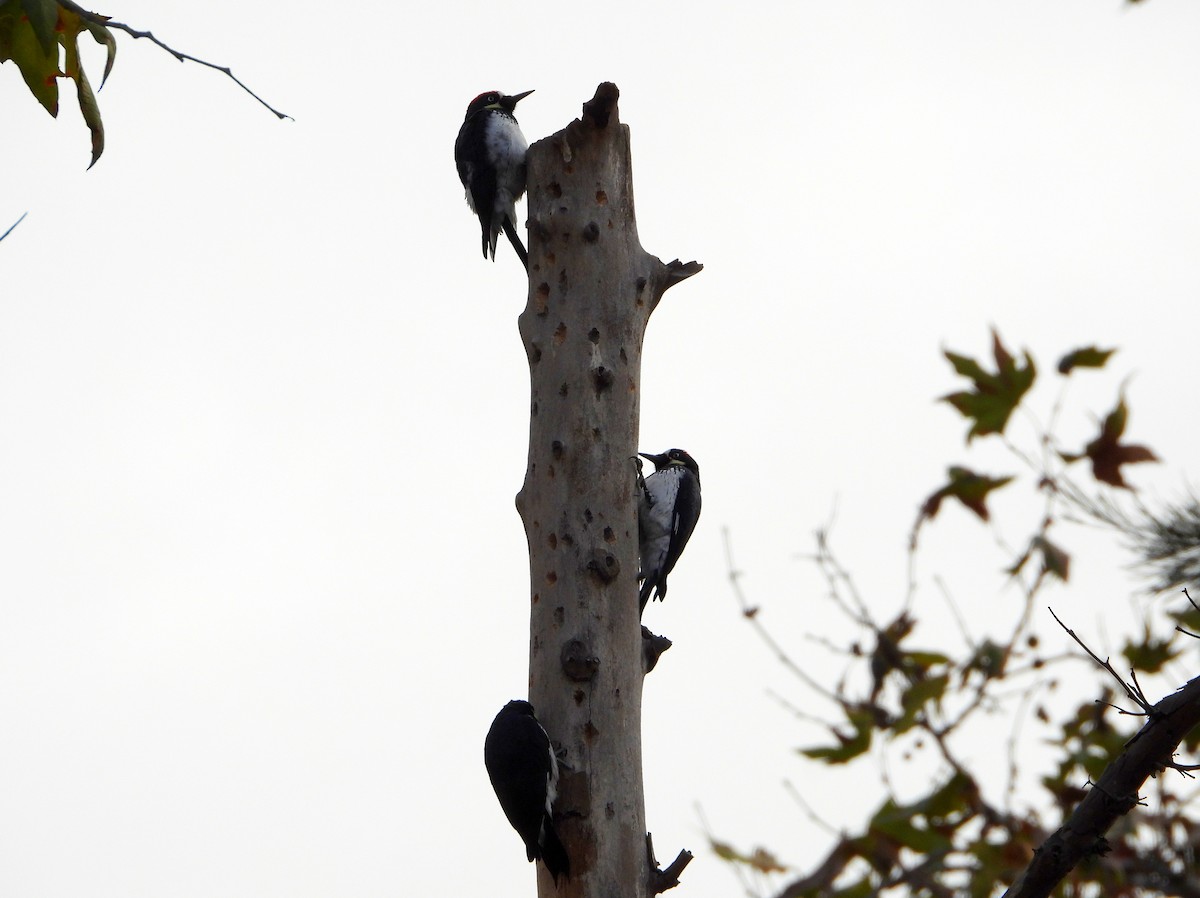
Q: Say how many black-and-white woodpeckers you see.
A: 3